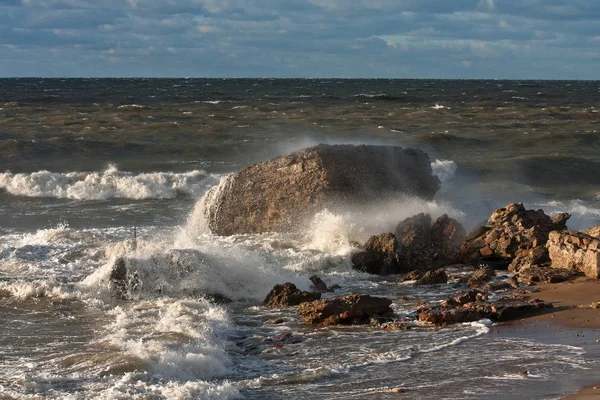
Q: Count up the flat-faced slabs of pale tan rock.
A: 1